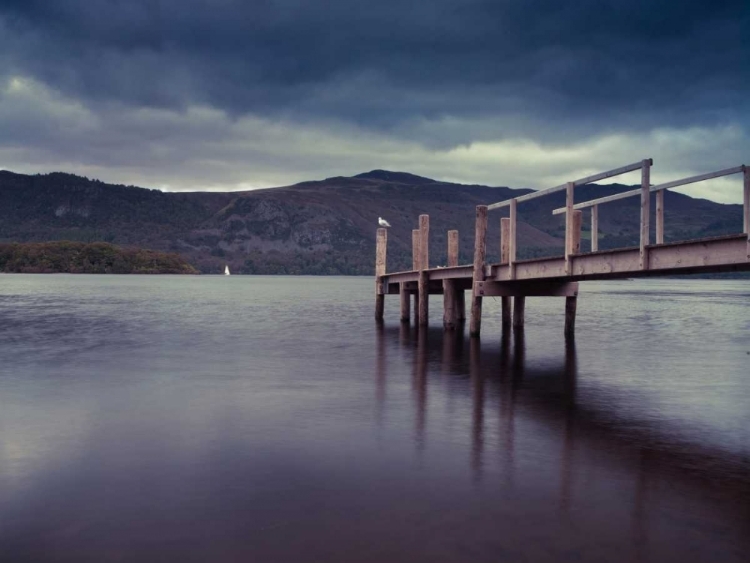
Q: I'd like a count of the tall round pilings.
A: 7